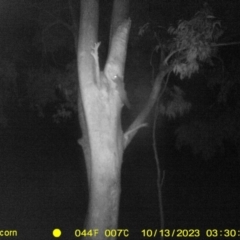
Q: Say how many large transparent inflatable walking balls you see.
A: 0